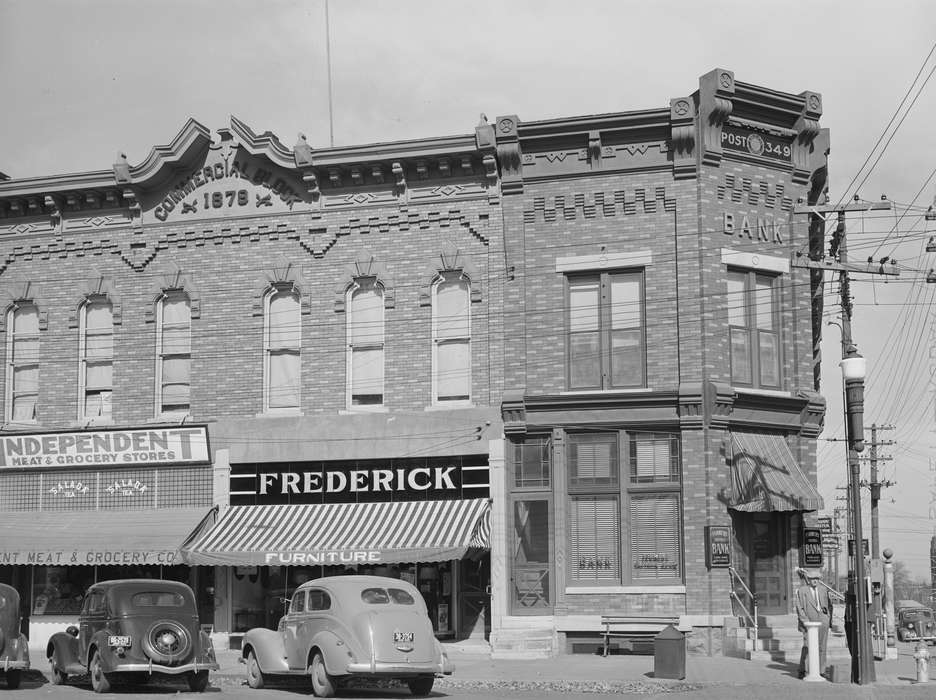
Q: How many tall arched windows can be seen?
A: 6